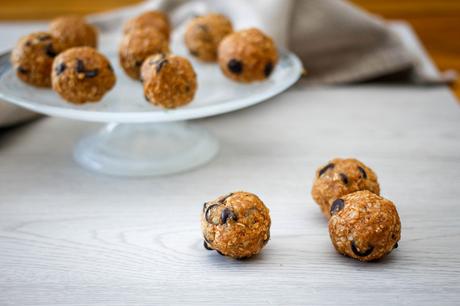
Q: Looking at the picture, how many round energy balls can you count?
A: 11